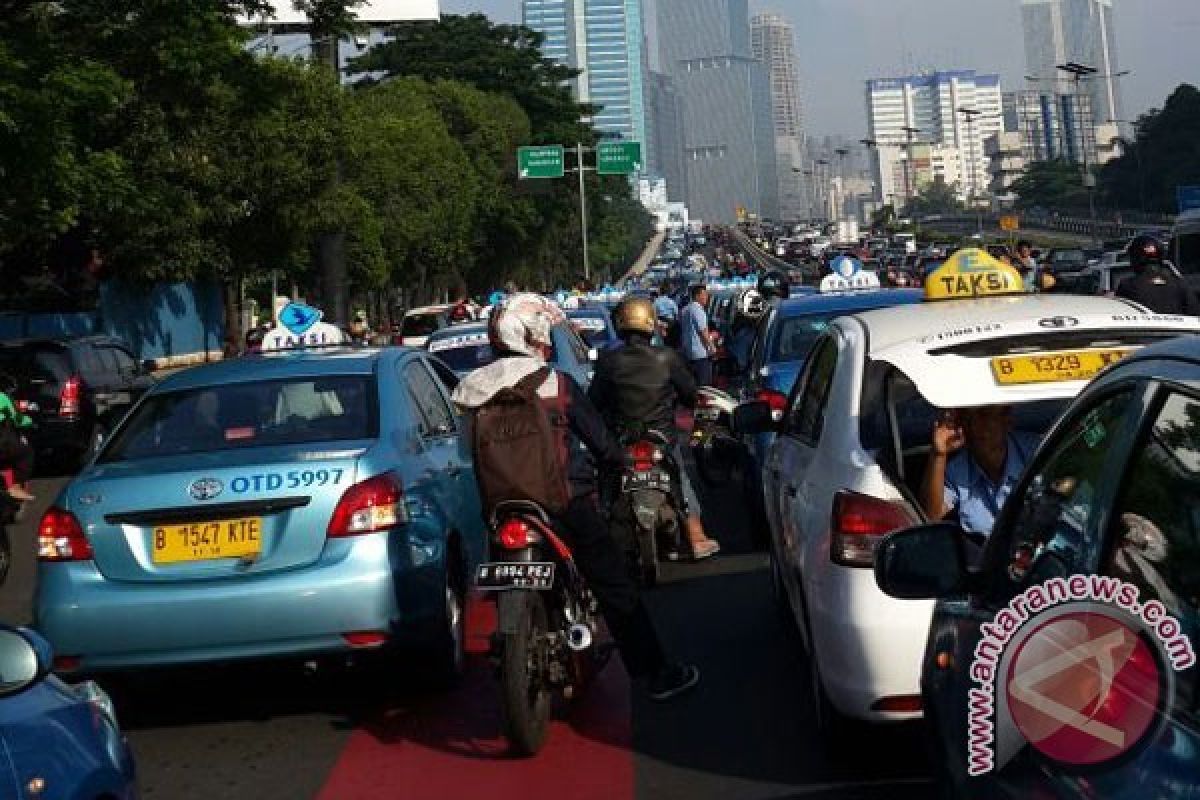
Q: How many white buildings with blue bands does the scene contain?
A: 1